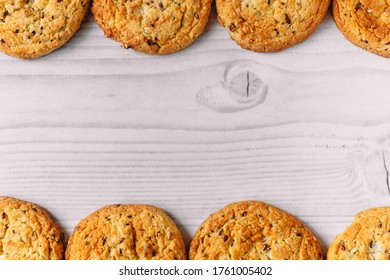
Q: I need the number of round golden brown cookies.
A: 8